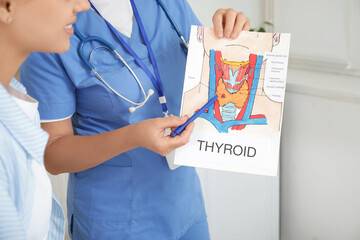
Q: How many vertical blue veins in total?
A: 2